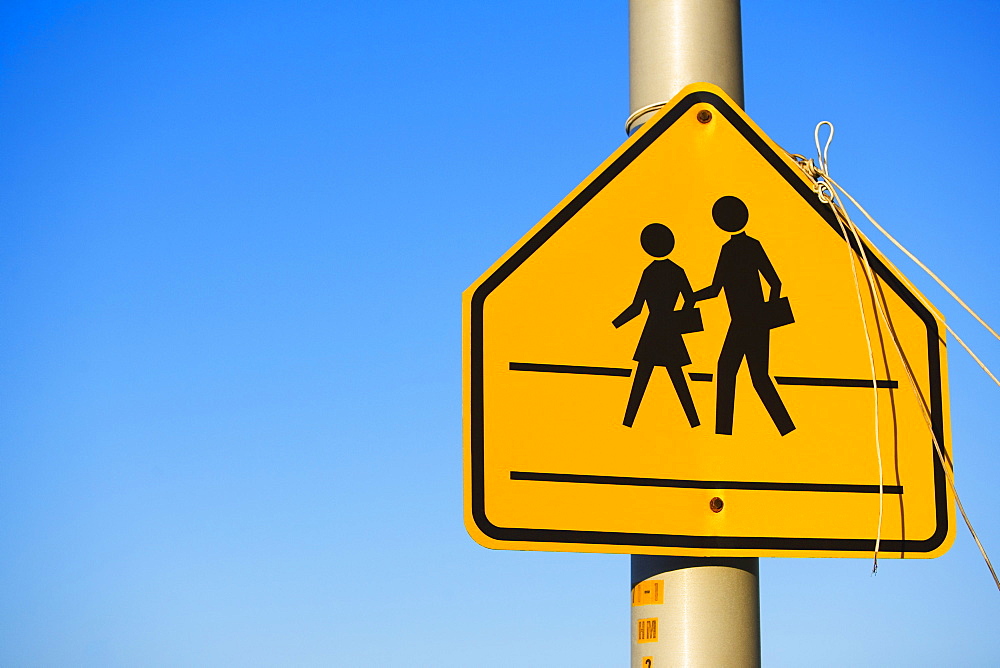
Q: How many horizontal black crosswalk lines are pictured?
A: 2